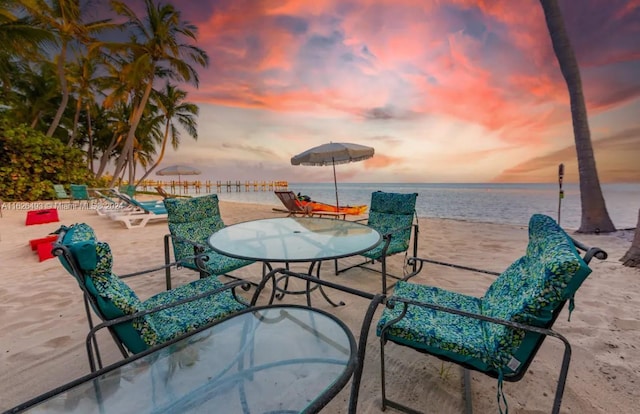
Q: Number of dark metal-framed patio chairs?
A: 4